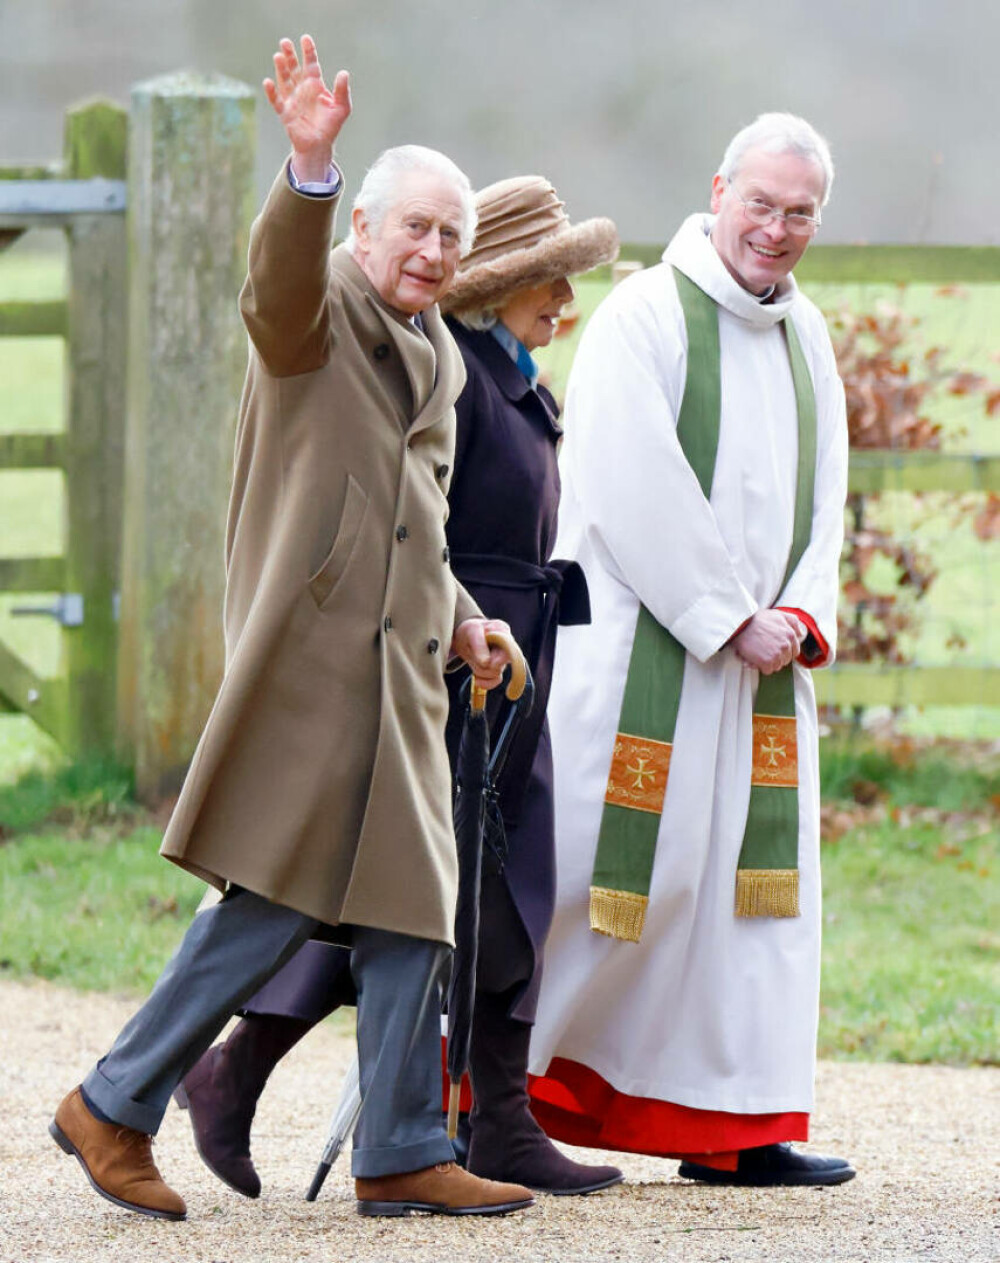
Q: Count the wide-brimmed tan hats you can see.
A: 1